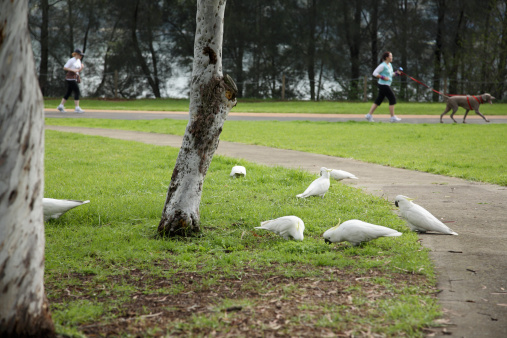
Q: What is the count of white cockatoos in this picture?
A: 7